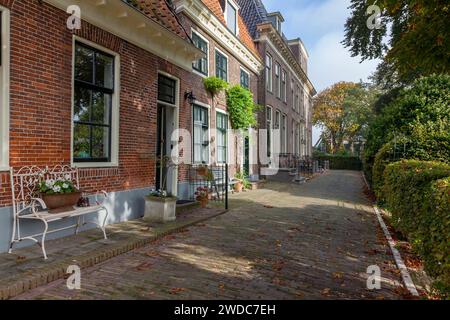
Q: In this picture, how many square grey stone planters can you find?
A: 1